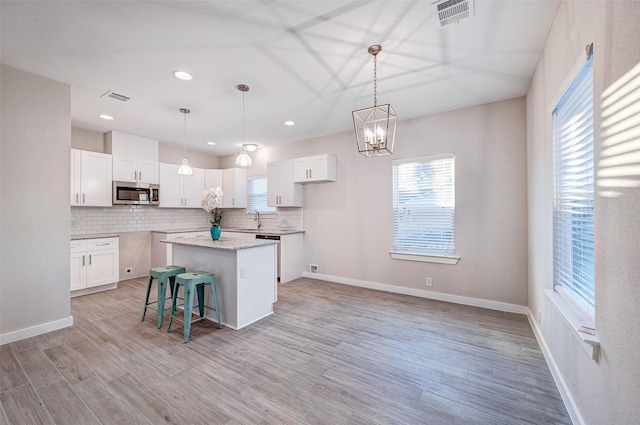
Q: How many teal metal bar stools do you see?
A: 2